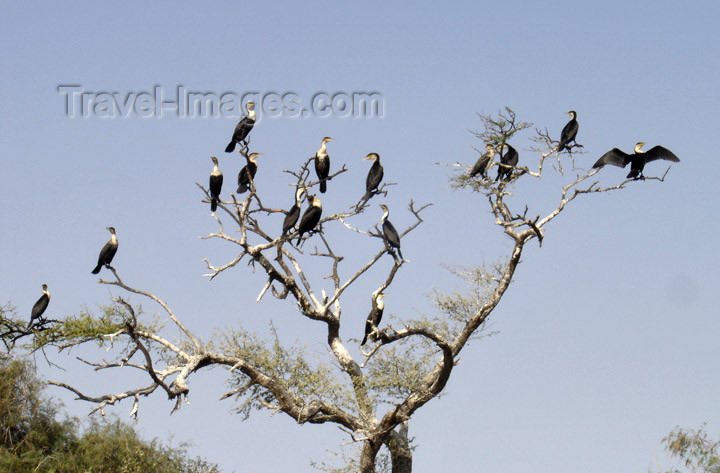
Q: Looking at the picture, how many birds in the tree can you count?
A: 15